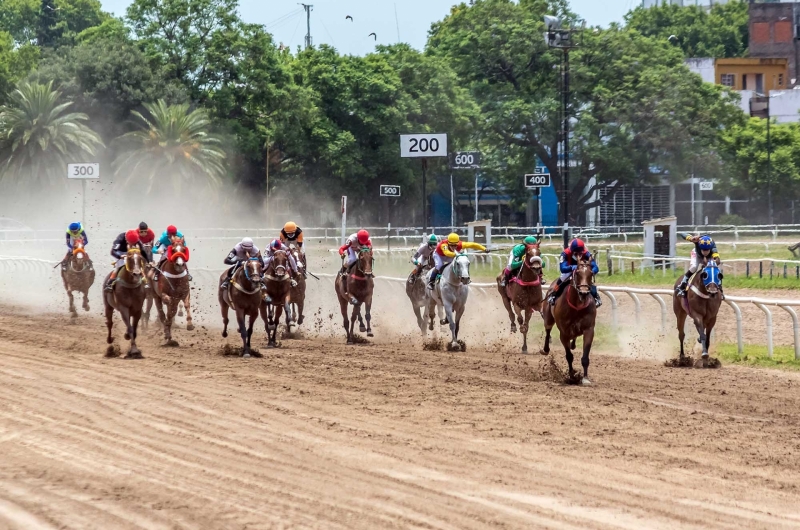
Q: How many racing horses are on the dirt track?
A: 13